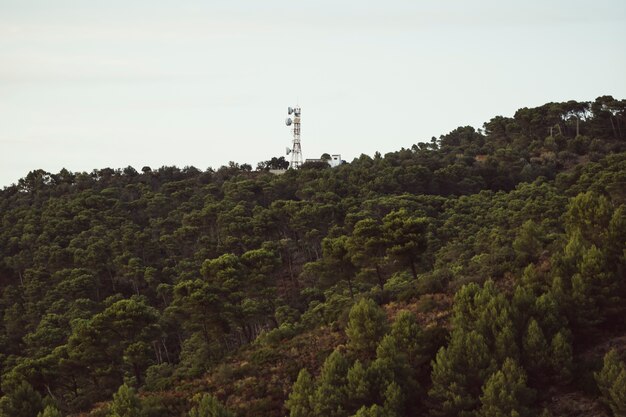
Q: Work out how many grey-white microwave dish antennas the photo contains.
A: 3